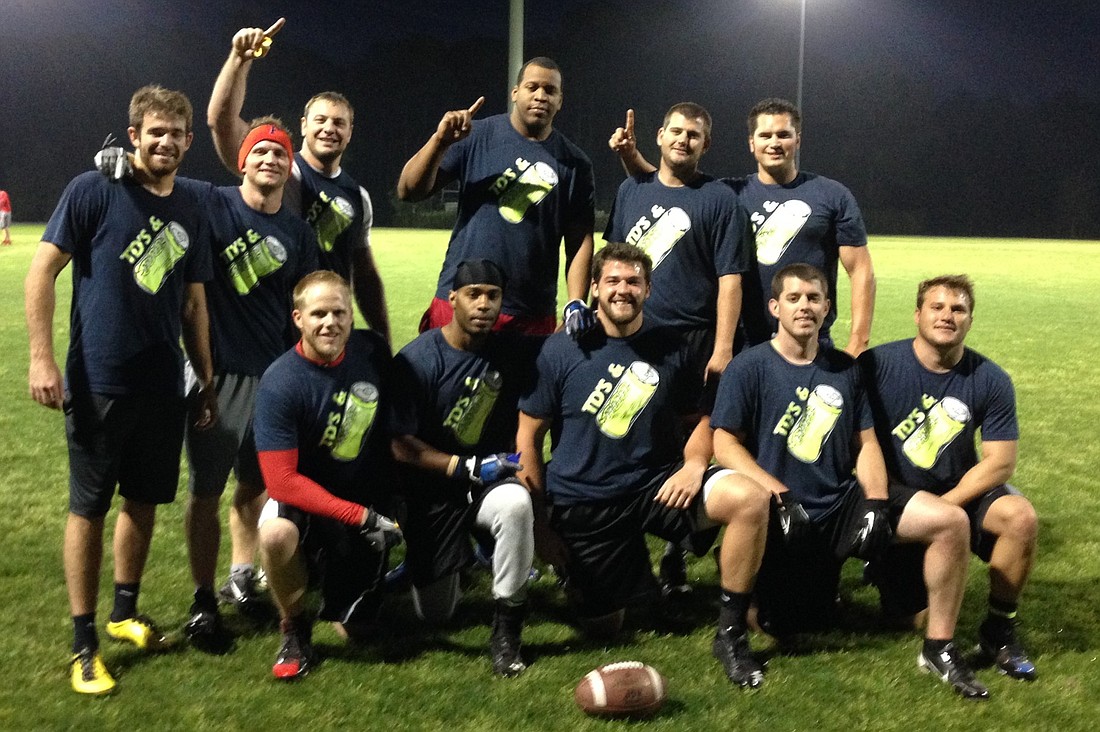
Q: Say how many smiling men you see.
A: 9